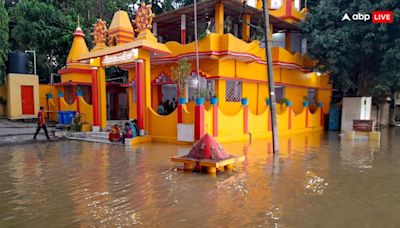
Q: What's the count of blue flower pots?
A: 11